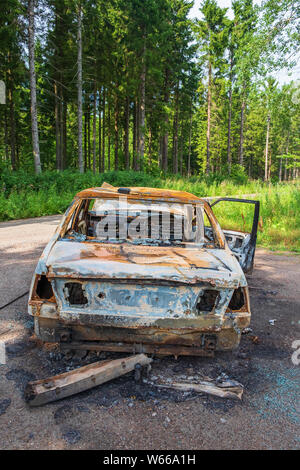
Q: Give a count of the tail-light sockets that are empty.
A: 4